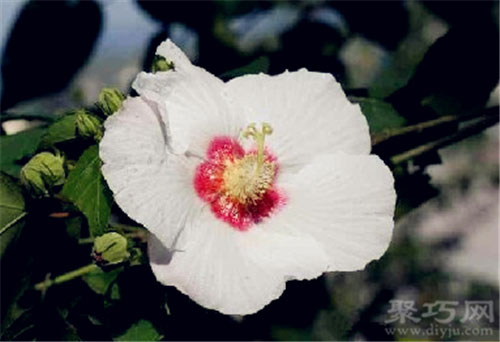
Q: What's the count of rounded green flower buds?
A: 5